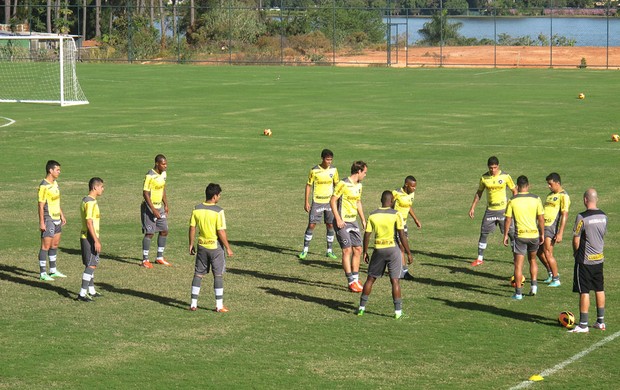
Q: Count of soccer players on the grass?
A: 11